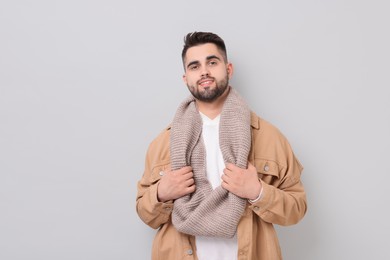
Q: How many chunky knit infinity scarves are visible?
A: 1